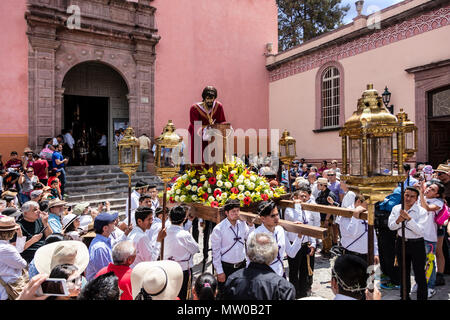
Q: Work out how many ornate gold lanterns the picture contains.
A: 5